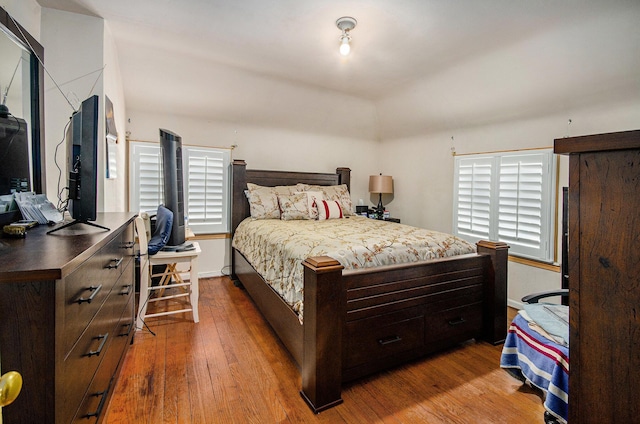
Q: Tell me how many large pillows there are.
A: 2